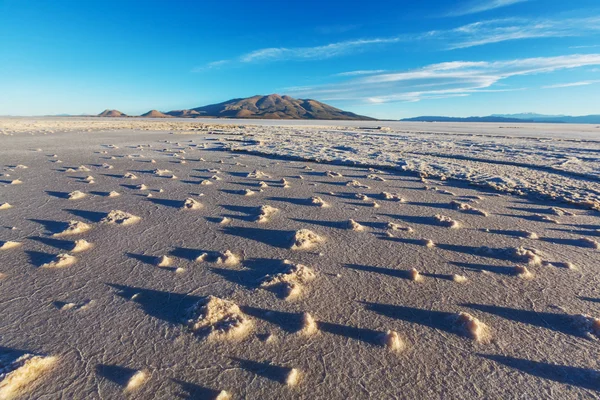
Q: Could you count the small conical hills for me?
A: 2